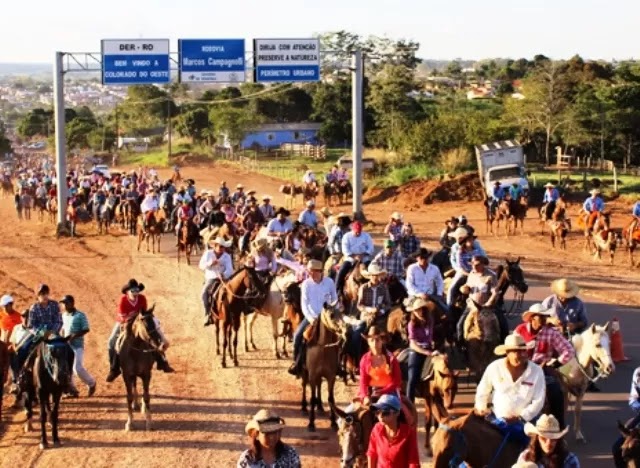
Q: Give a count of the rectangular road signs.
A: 3